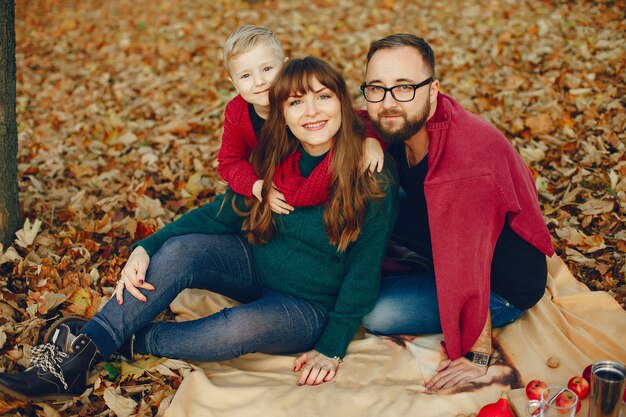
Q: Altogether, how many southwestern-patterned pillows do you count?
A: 0